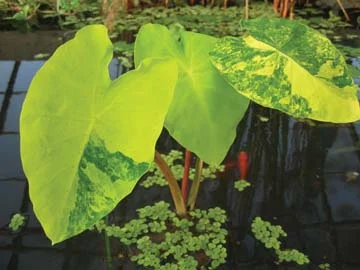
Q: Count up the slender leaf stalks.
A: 3